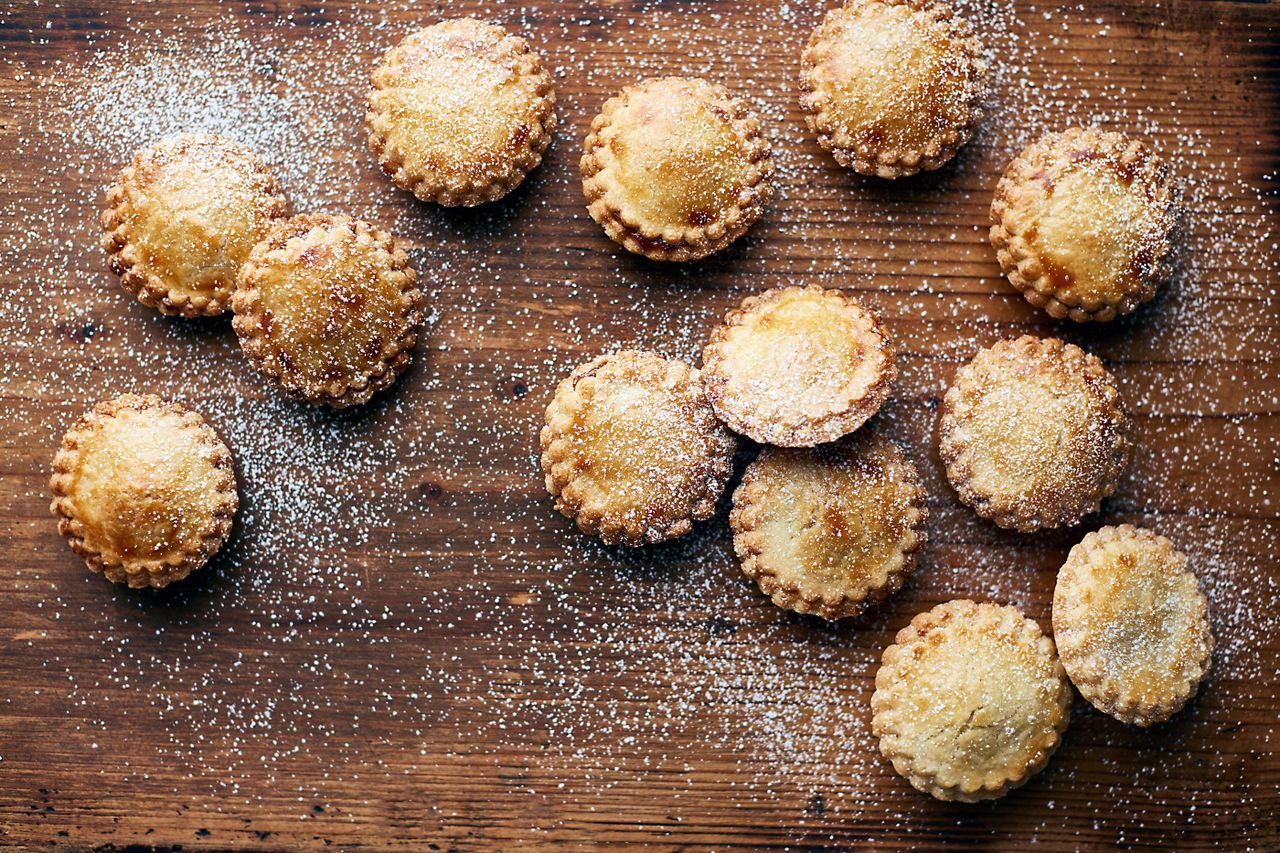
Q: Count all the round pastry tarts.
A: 13